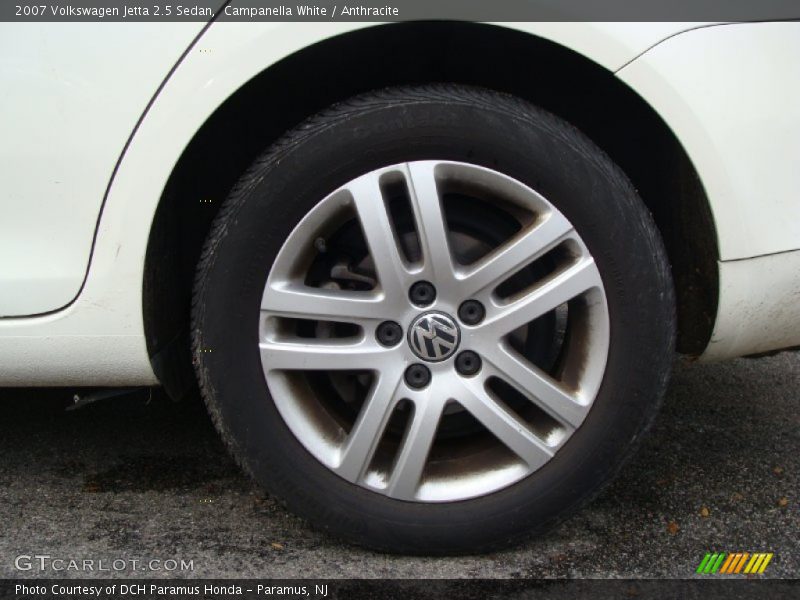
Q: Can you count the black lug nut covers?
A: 5